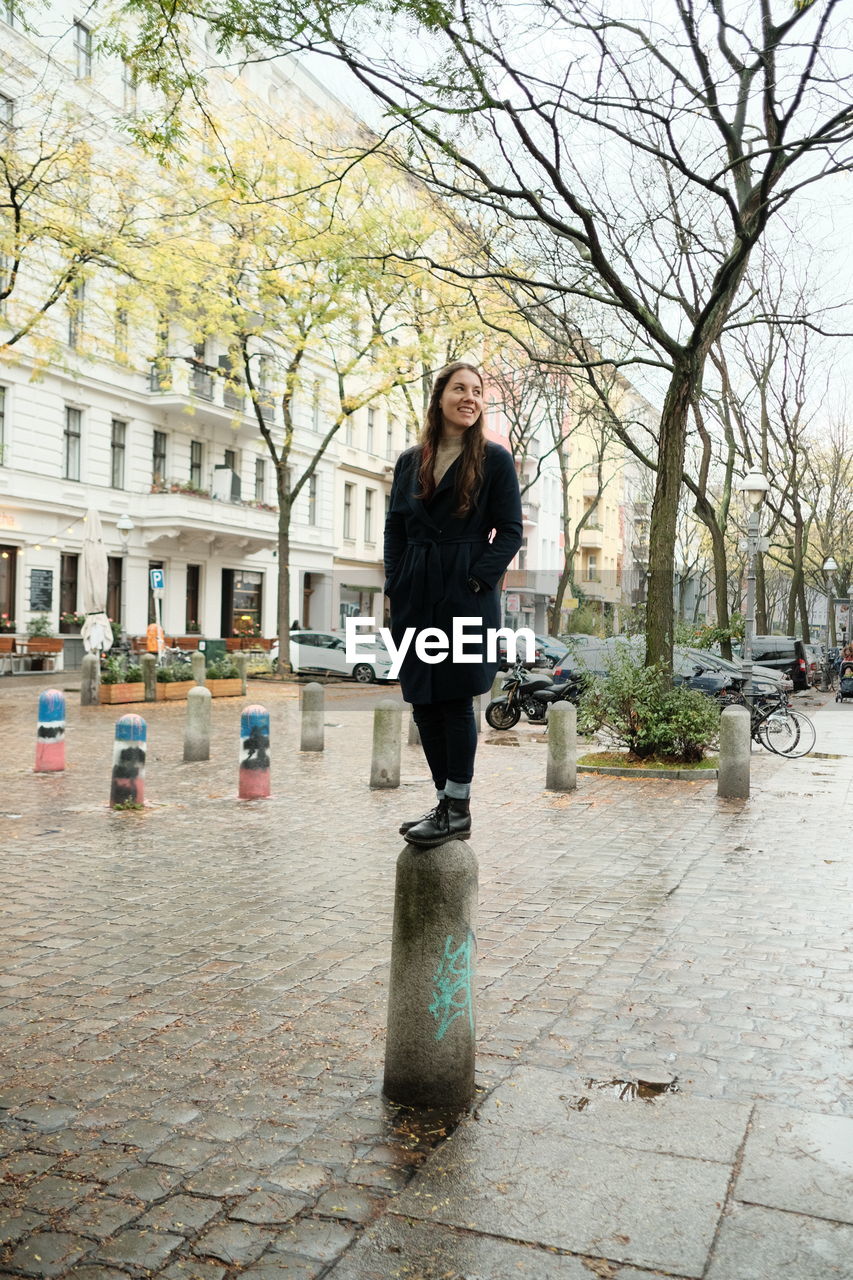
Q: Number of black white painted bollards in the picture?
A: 3